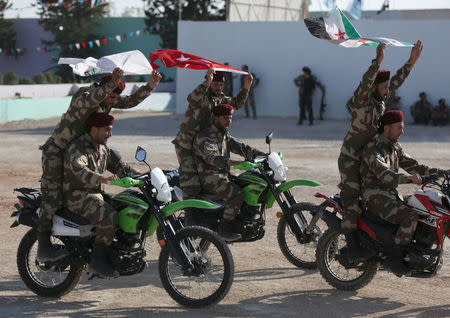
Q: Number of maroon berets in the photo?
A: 6